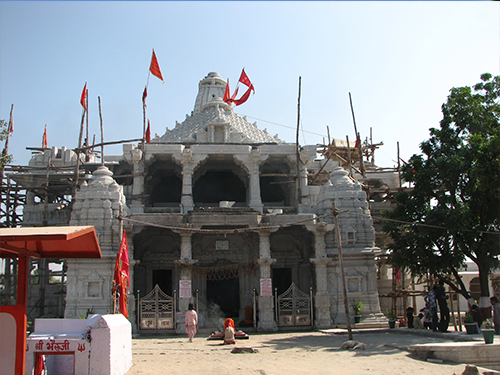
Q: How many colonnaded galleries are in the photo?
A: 2